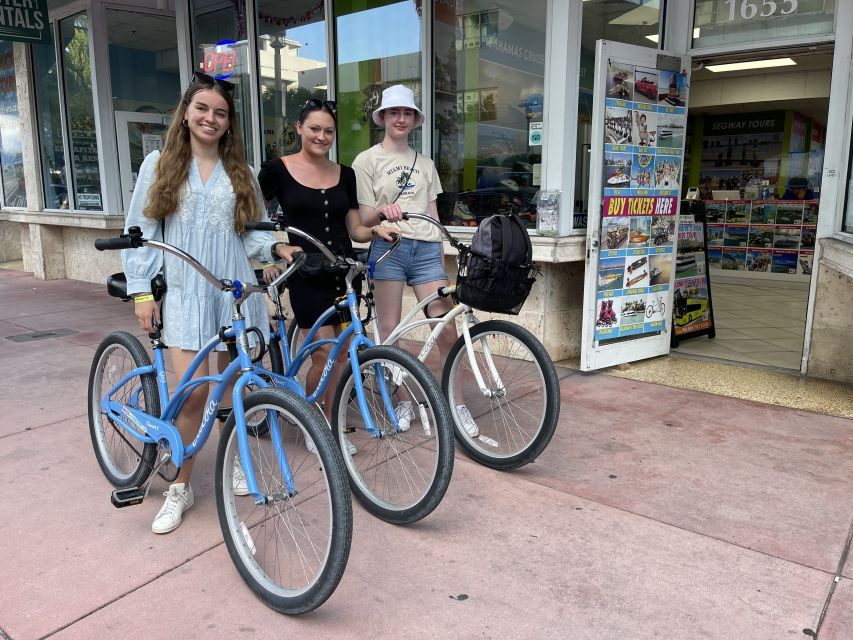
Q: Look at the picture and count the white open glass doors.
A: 1